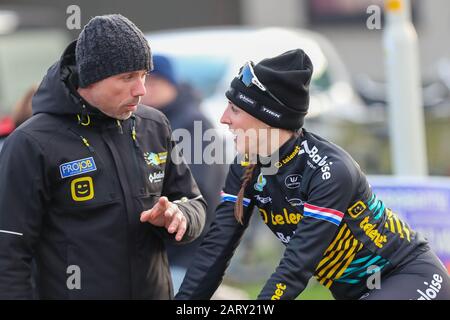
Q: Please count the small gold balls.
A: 0